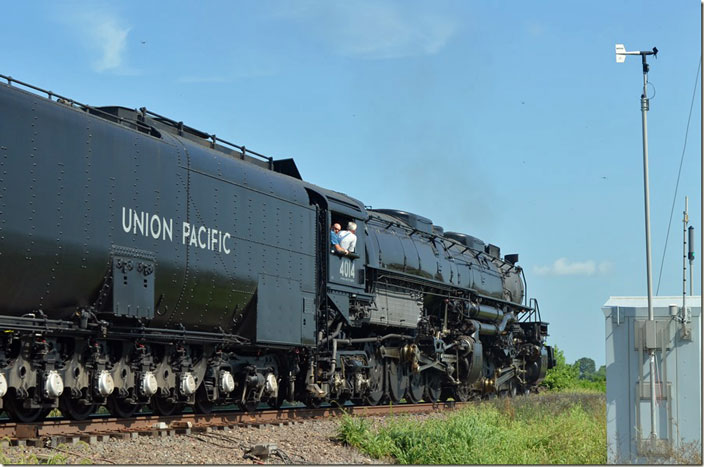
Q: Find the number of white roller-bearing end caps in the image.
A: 7